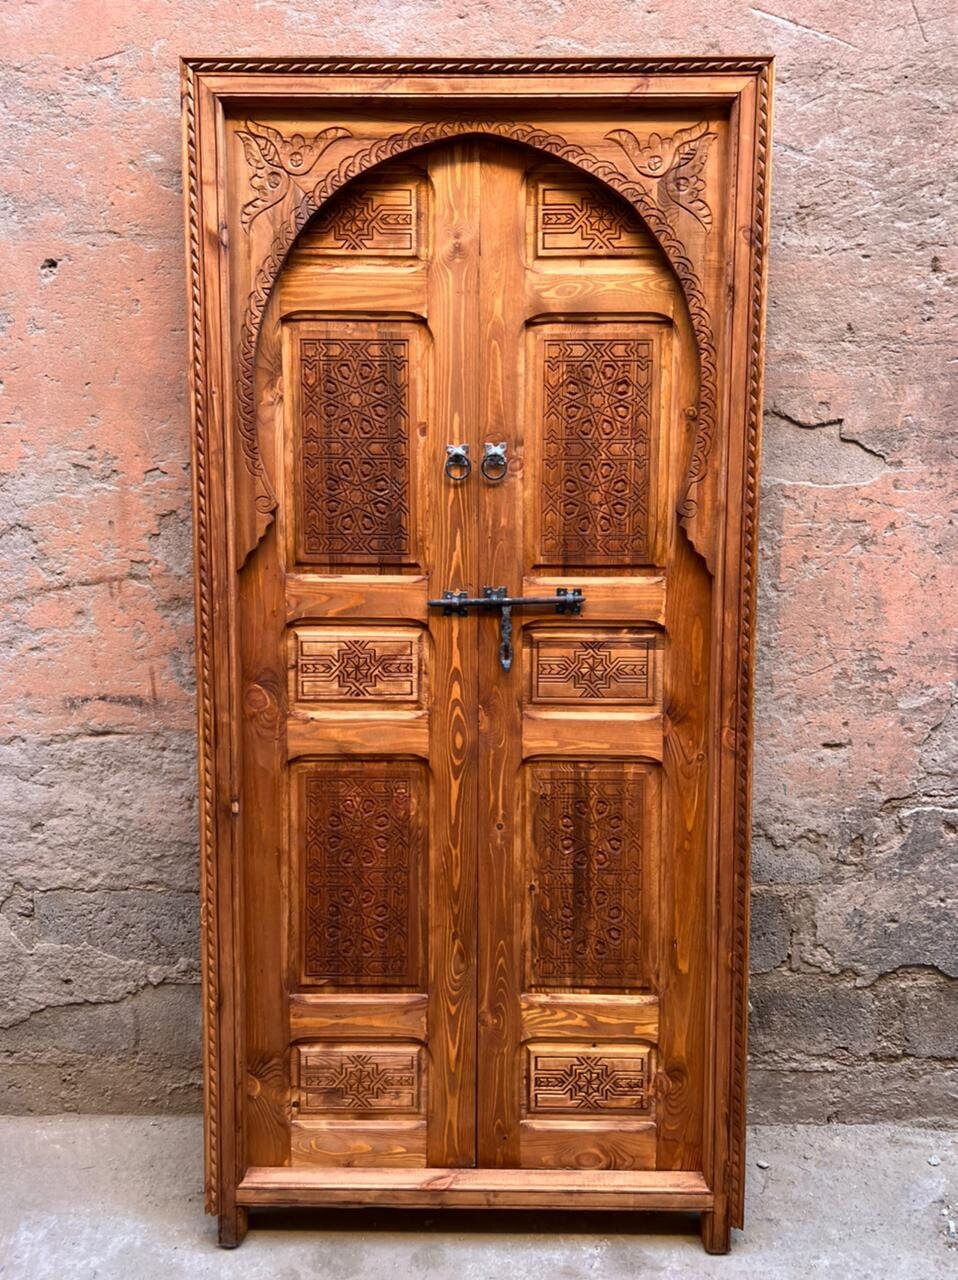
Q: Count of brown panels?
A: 10